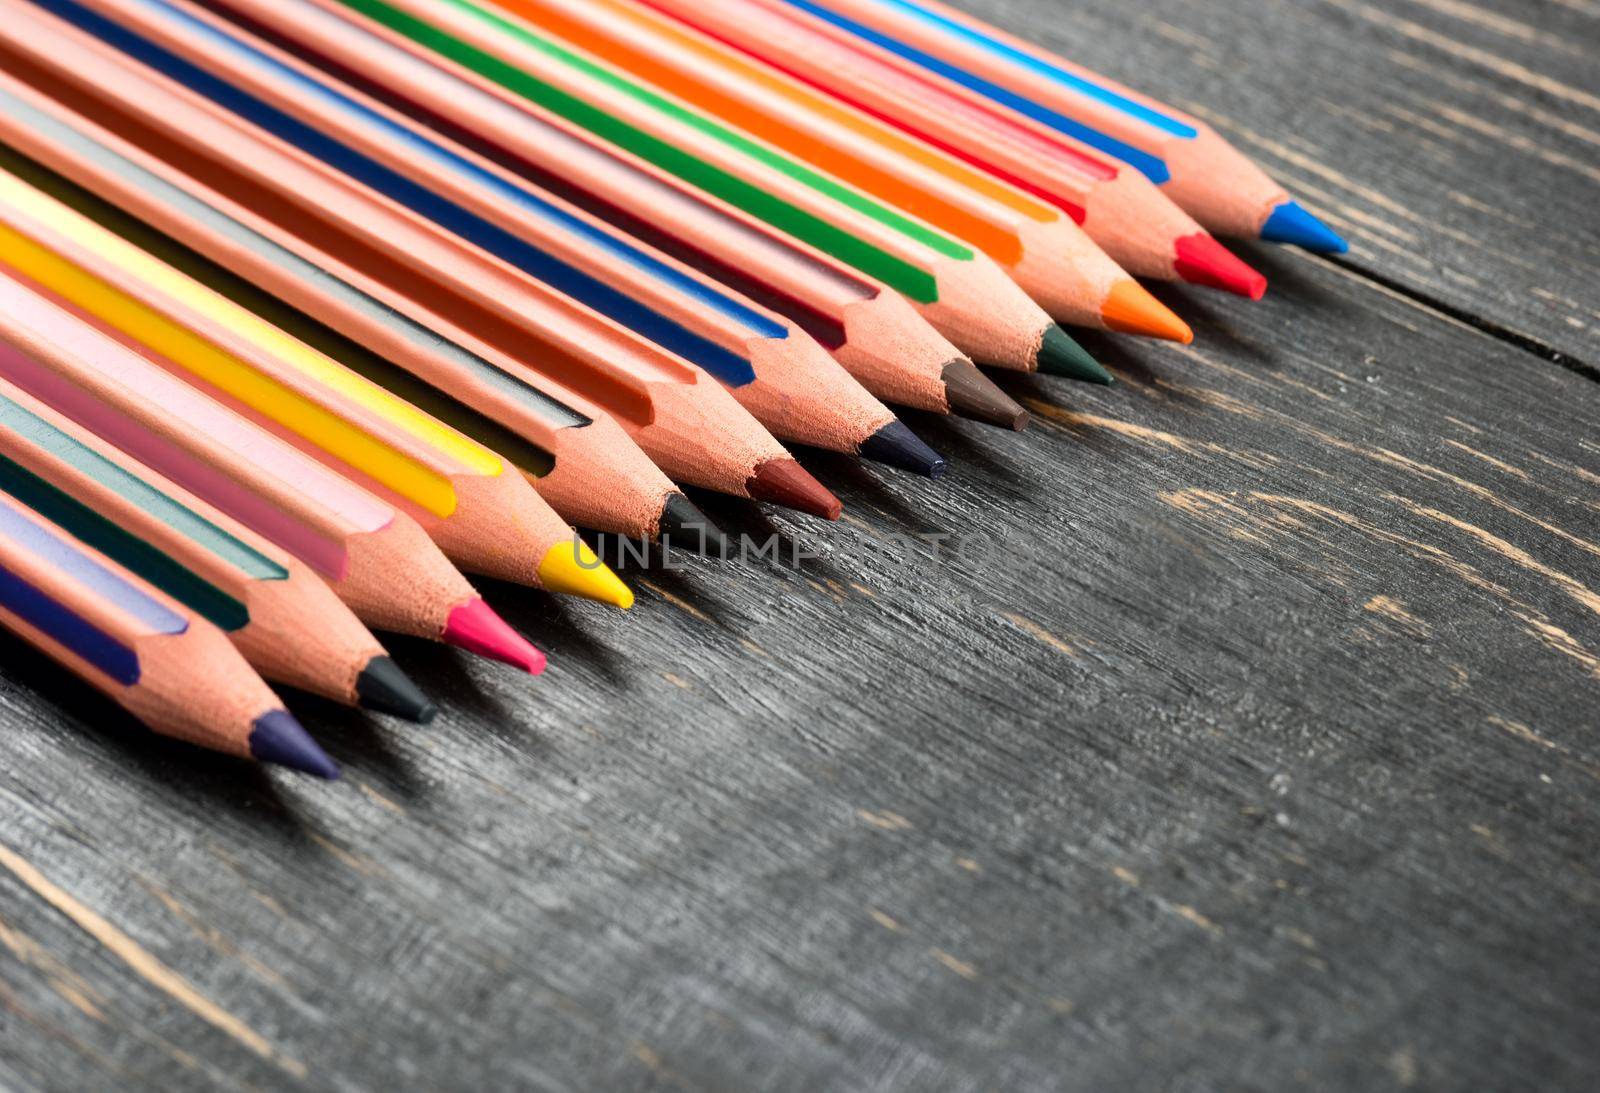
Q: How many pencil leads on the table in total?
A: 12